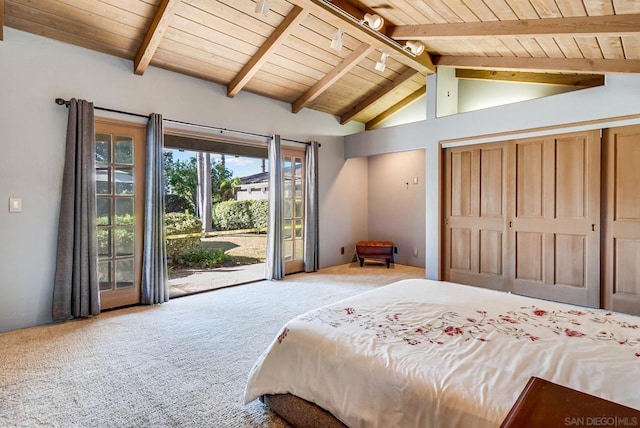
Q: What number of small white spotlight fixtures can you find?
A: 5